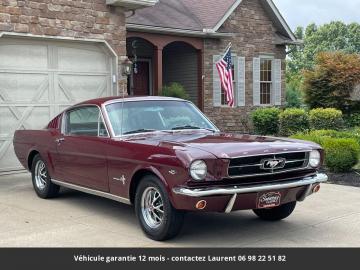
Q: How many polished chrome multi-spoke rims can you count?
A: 2